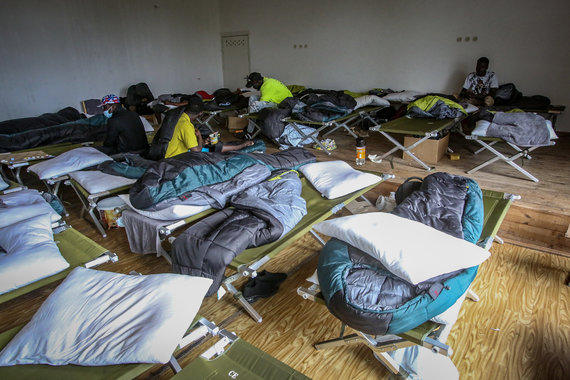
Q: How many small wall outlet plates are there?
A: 6